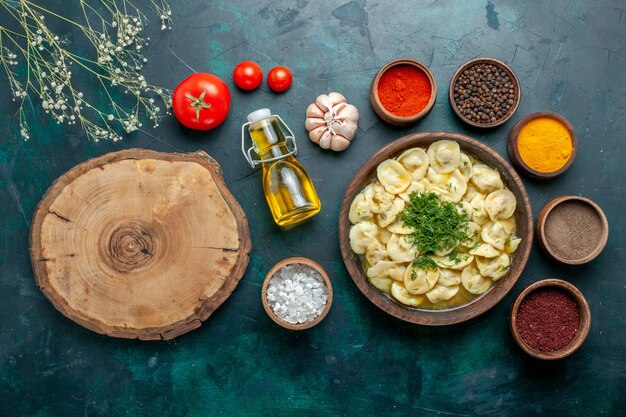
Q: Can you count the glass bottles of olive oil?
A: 1